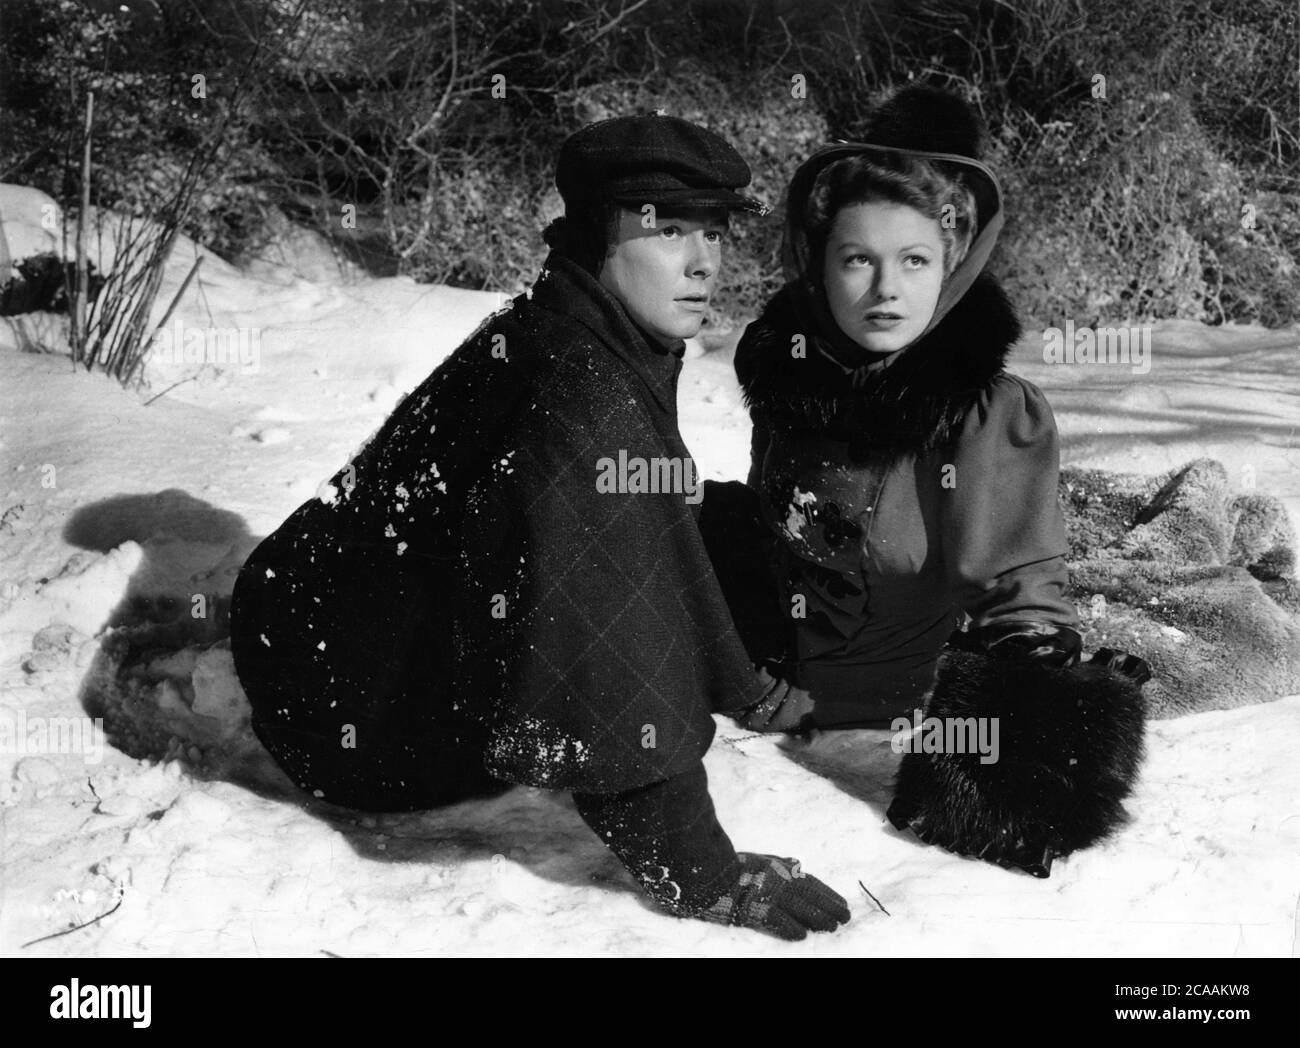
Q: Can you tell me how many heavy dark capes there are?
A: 1